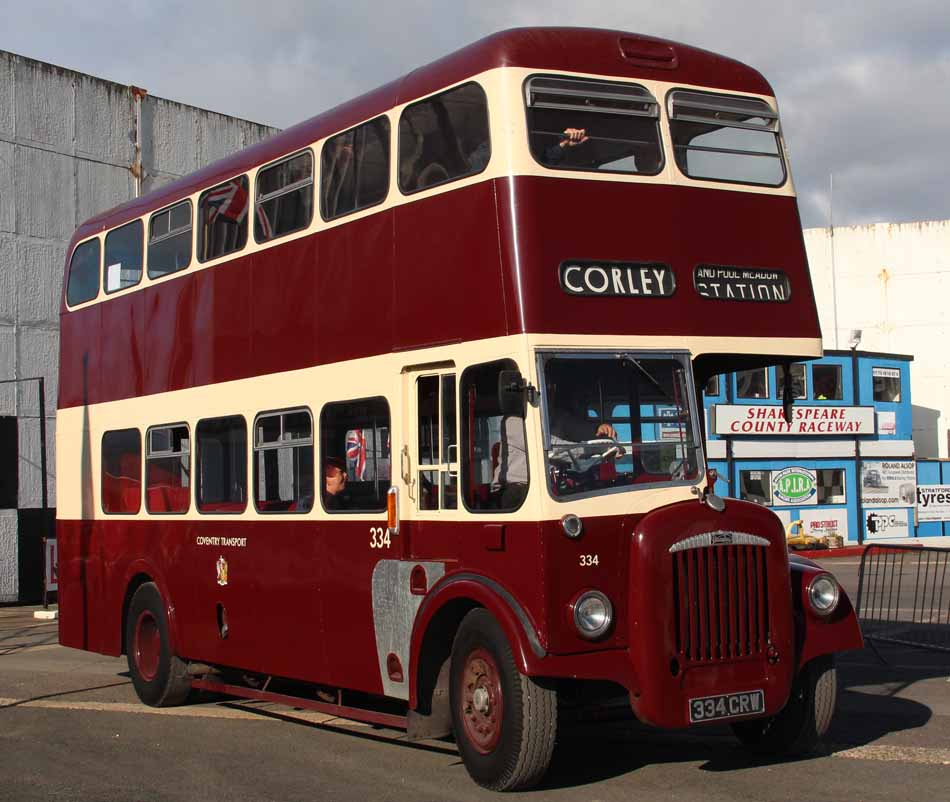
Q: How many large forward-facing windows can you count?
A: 3